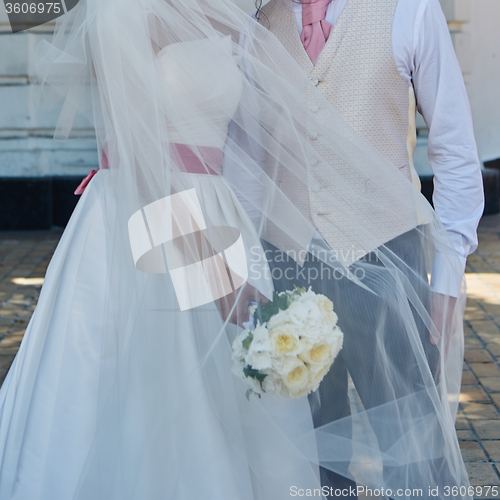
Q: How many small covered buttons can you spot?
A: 5